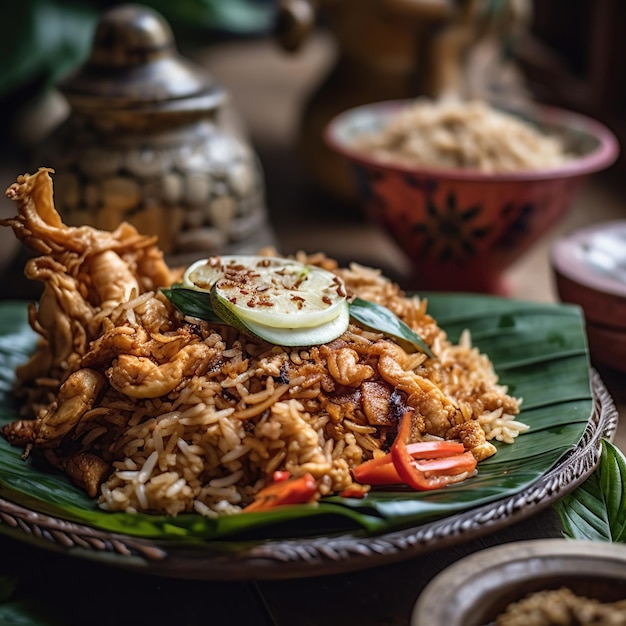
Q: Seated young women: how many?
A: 0